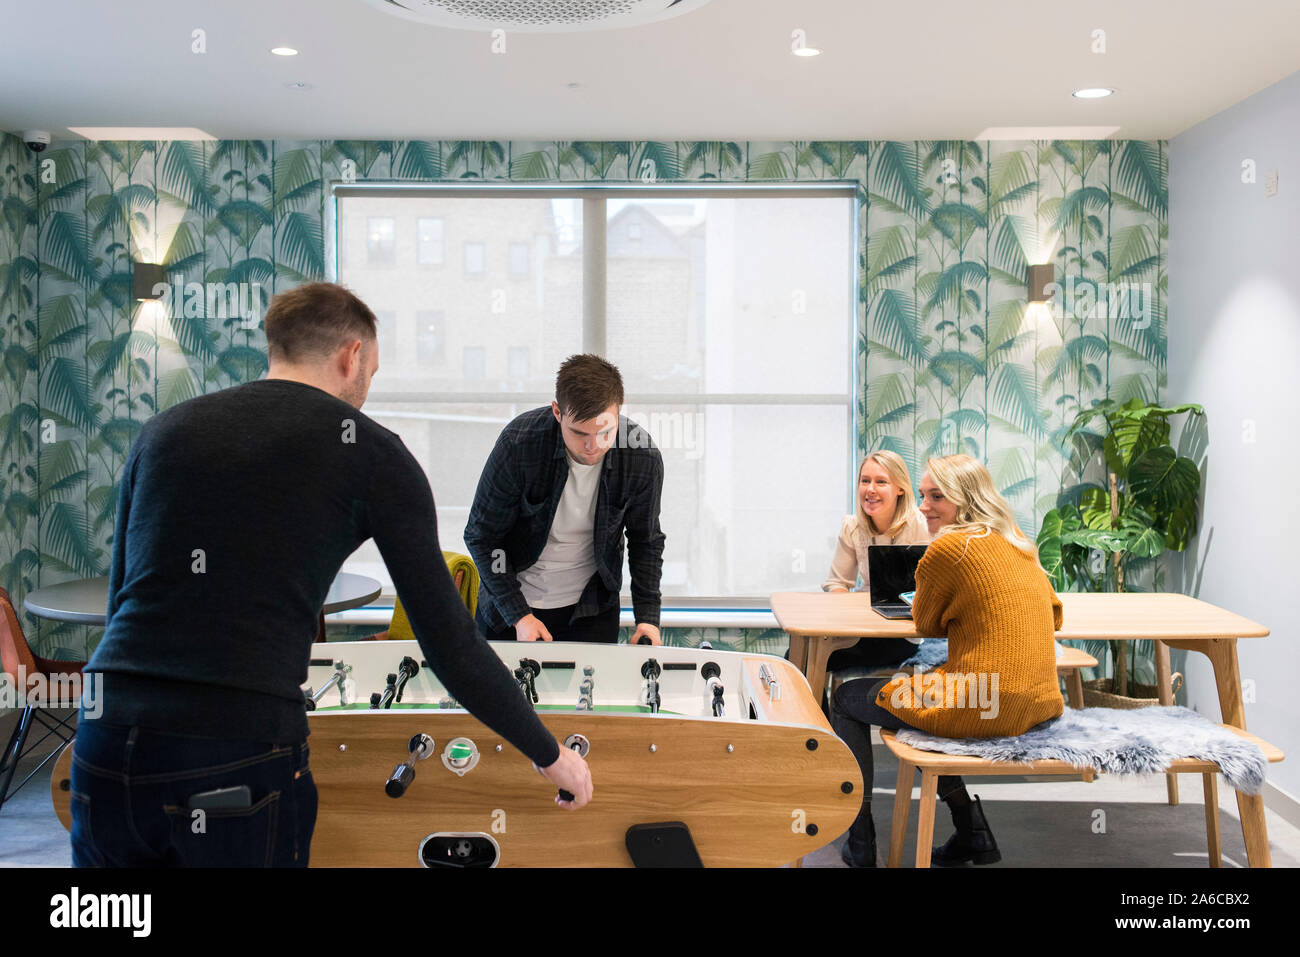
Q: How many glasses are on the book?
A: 0